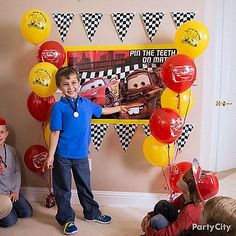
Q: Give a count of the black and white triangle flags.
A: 9